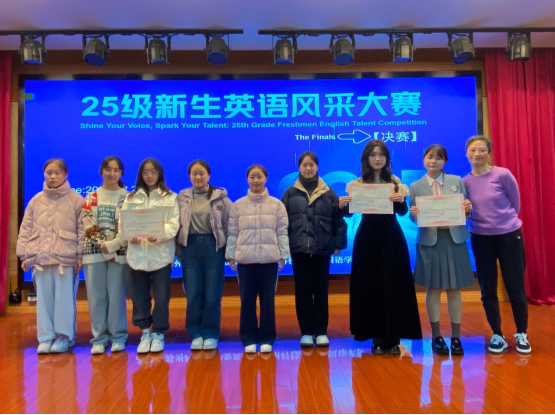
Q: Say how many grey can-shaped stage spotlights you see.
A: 9